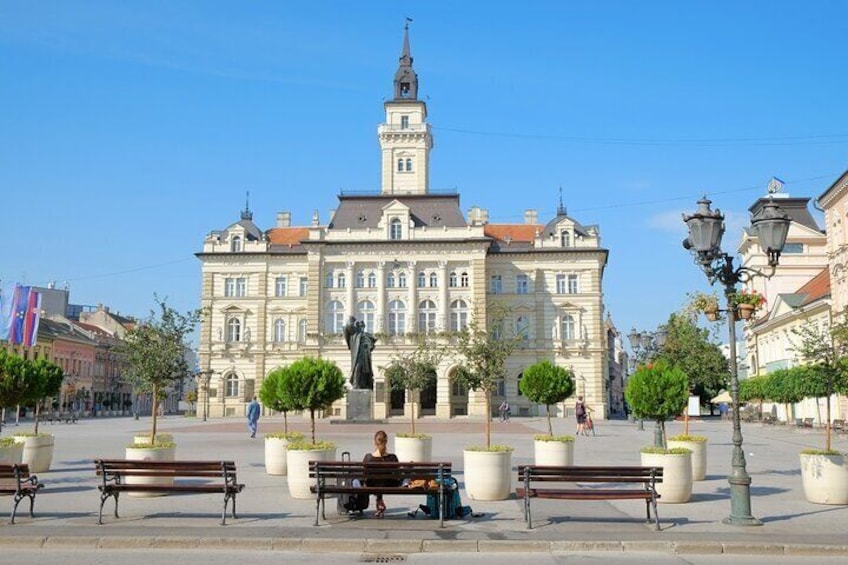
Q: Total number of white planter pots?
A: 12